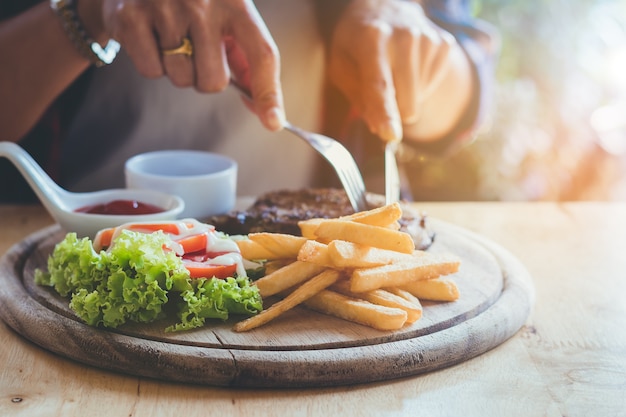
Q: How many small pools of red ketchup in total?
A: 1